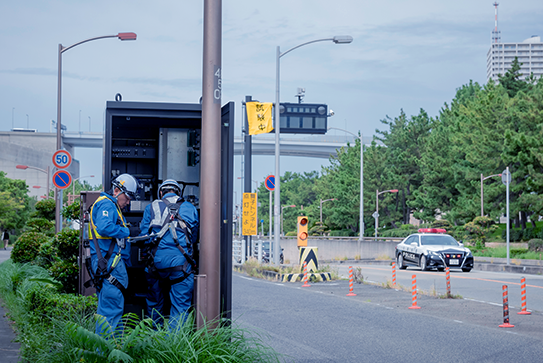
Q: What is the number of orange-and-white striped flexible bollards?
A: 7